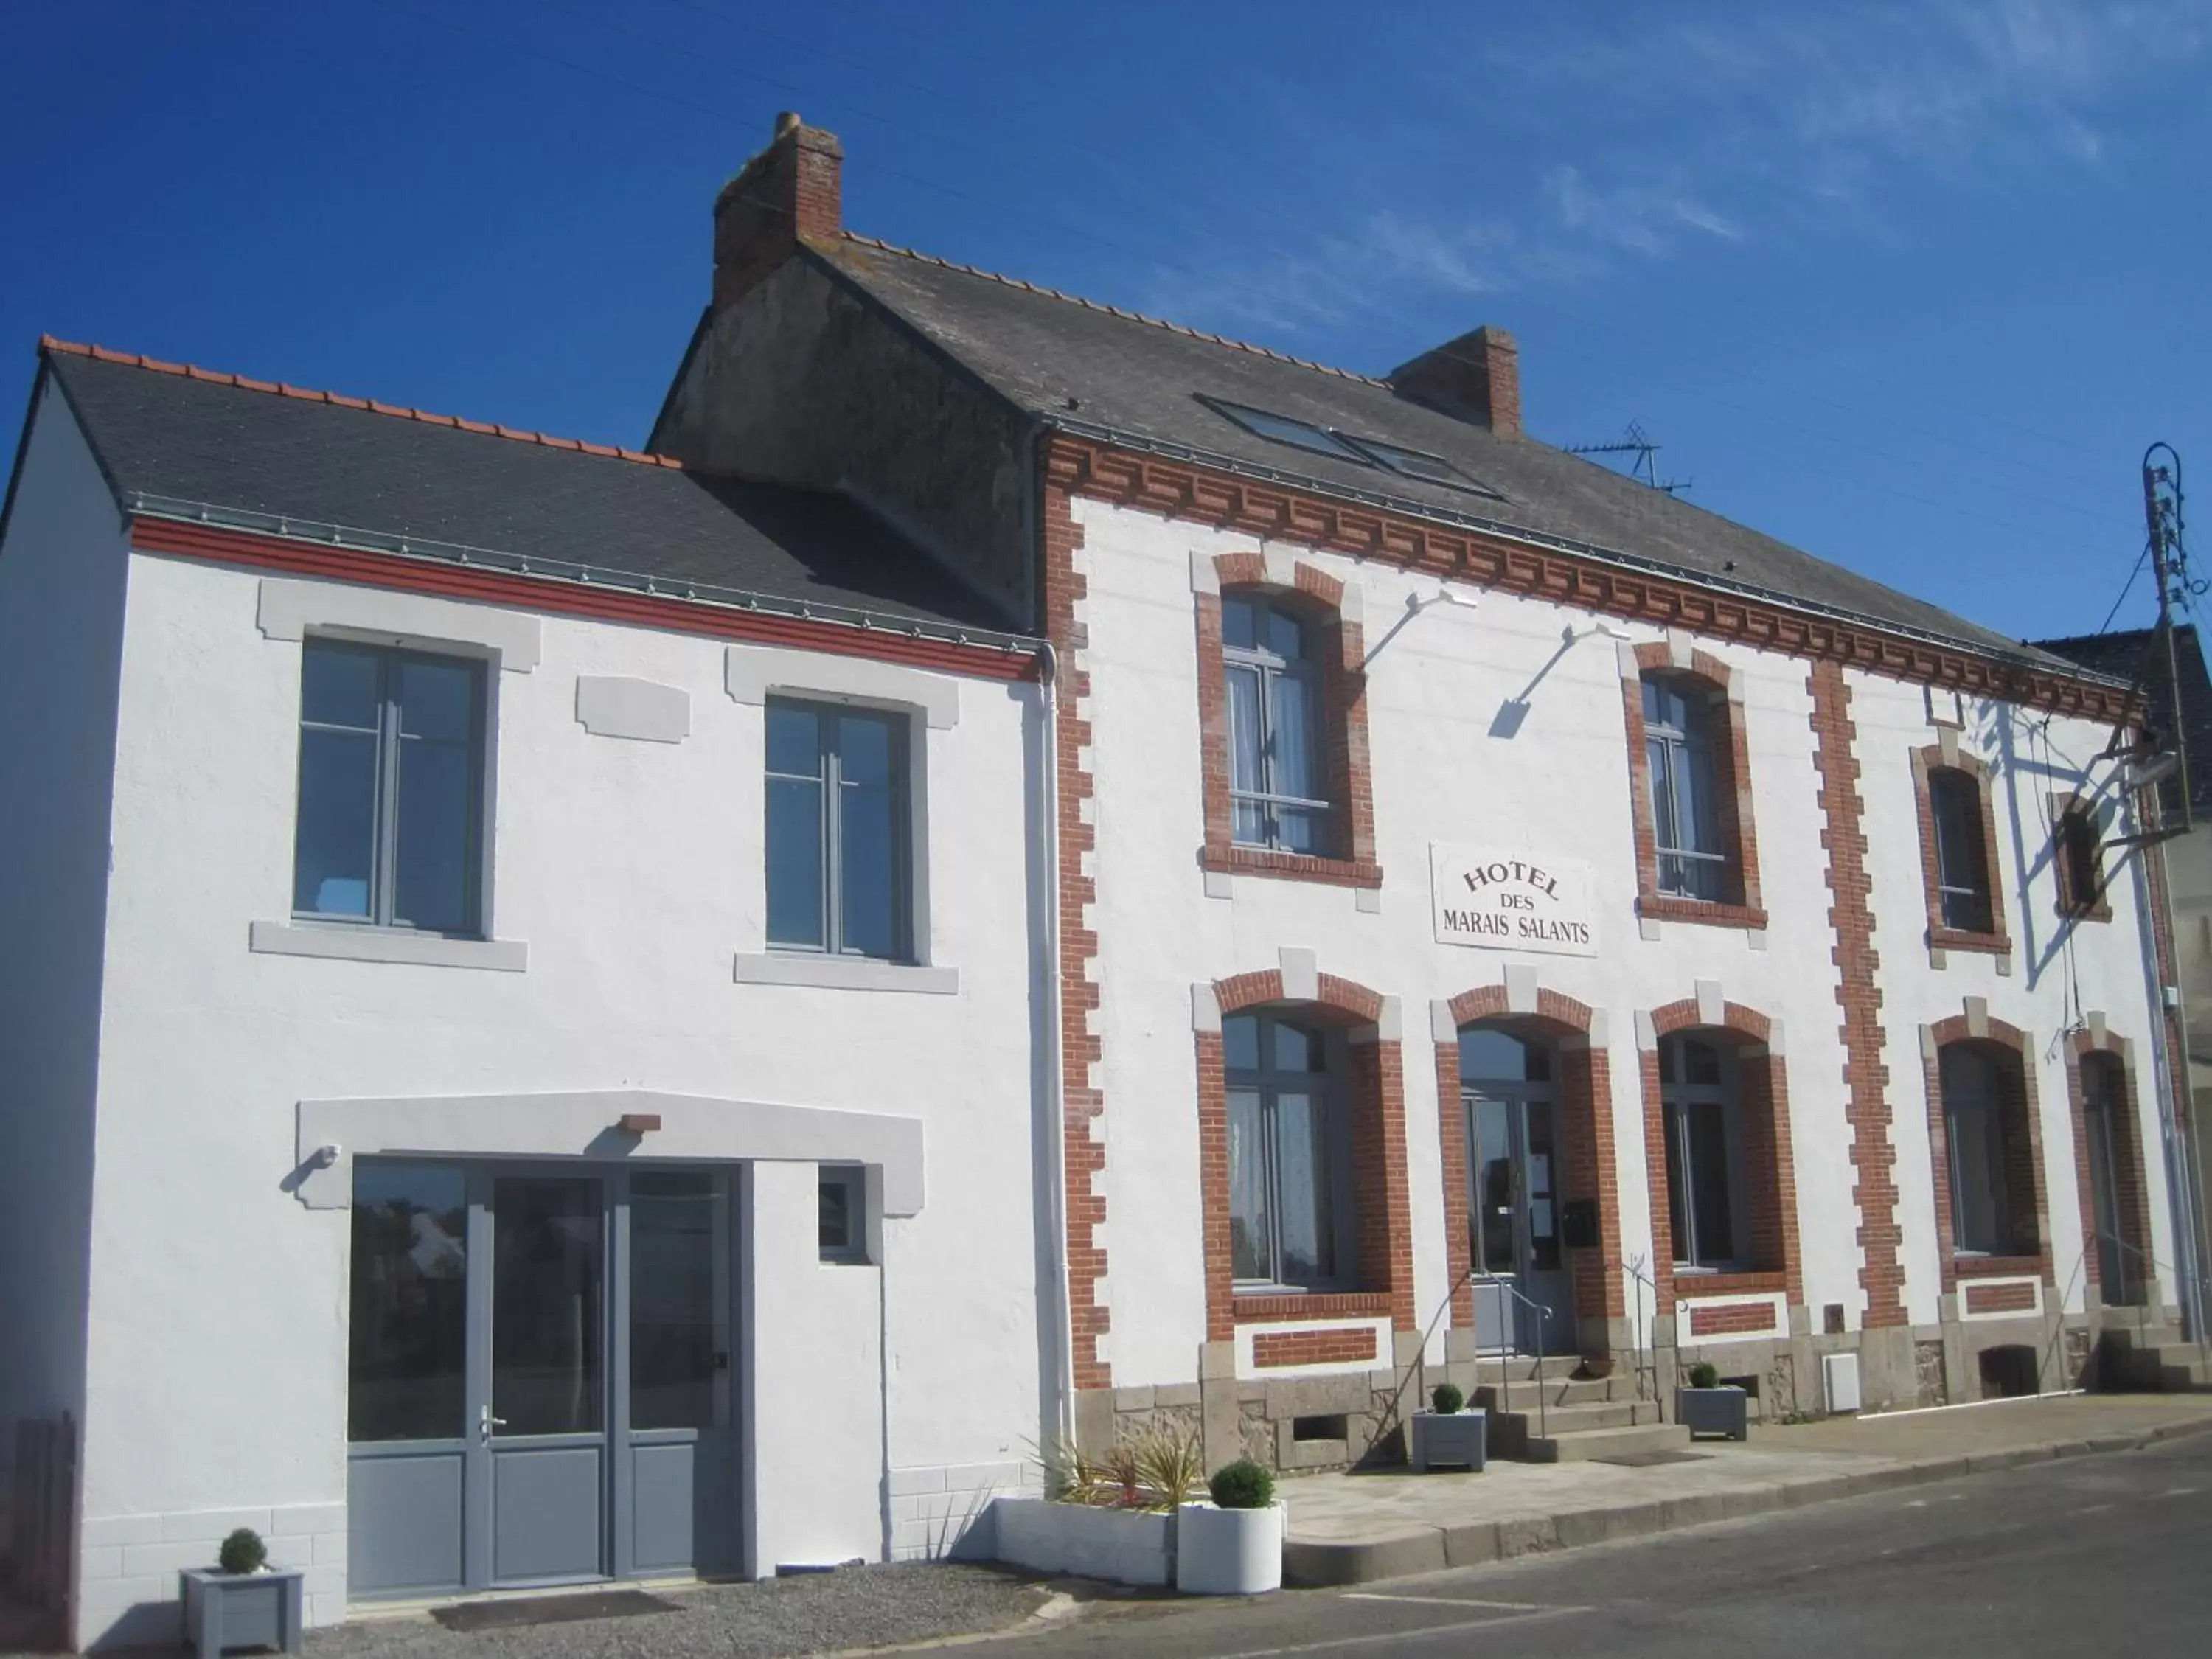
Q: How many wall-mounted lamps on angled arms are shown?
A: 2